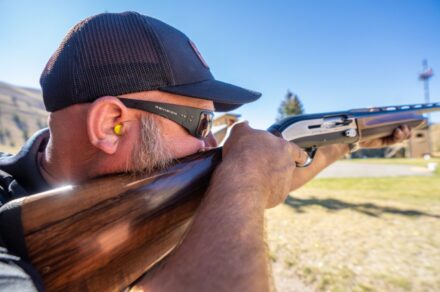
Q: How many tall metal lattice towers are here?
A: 1